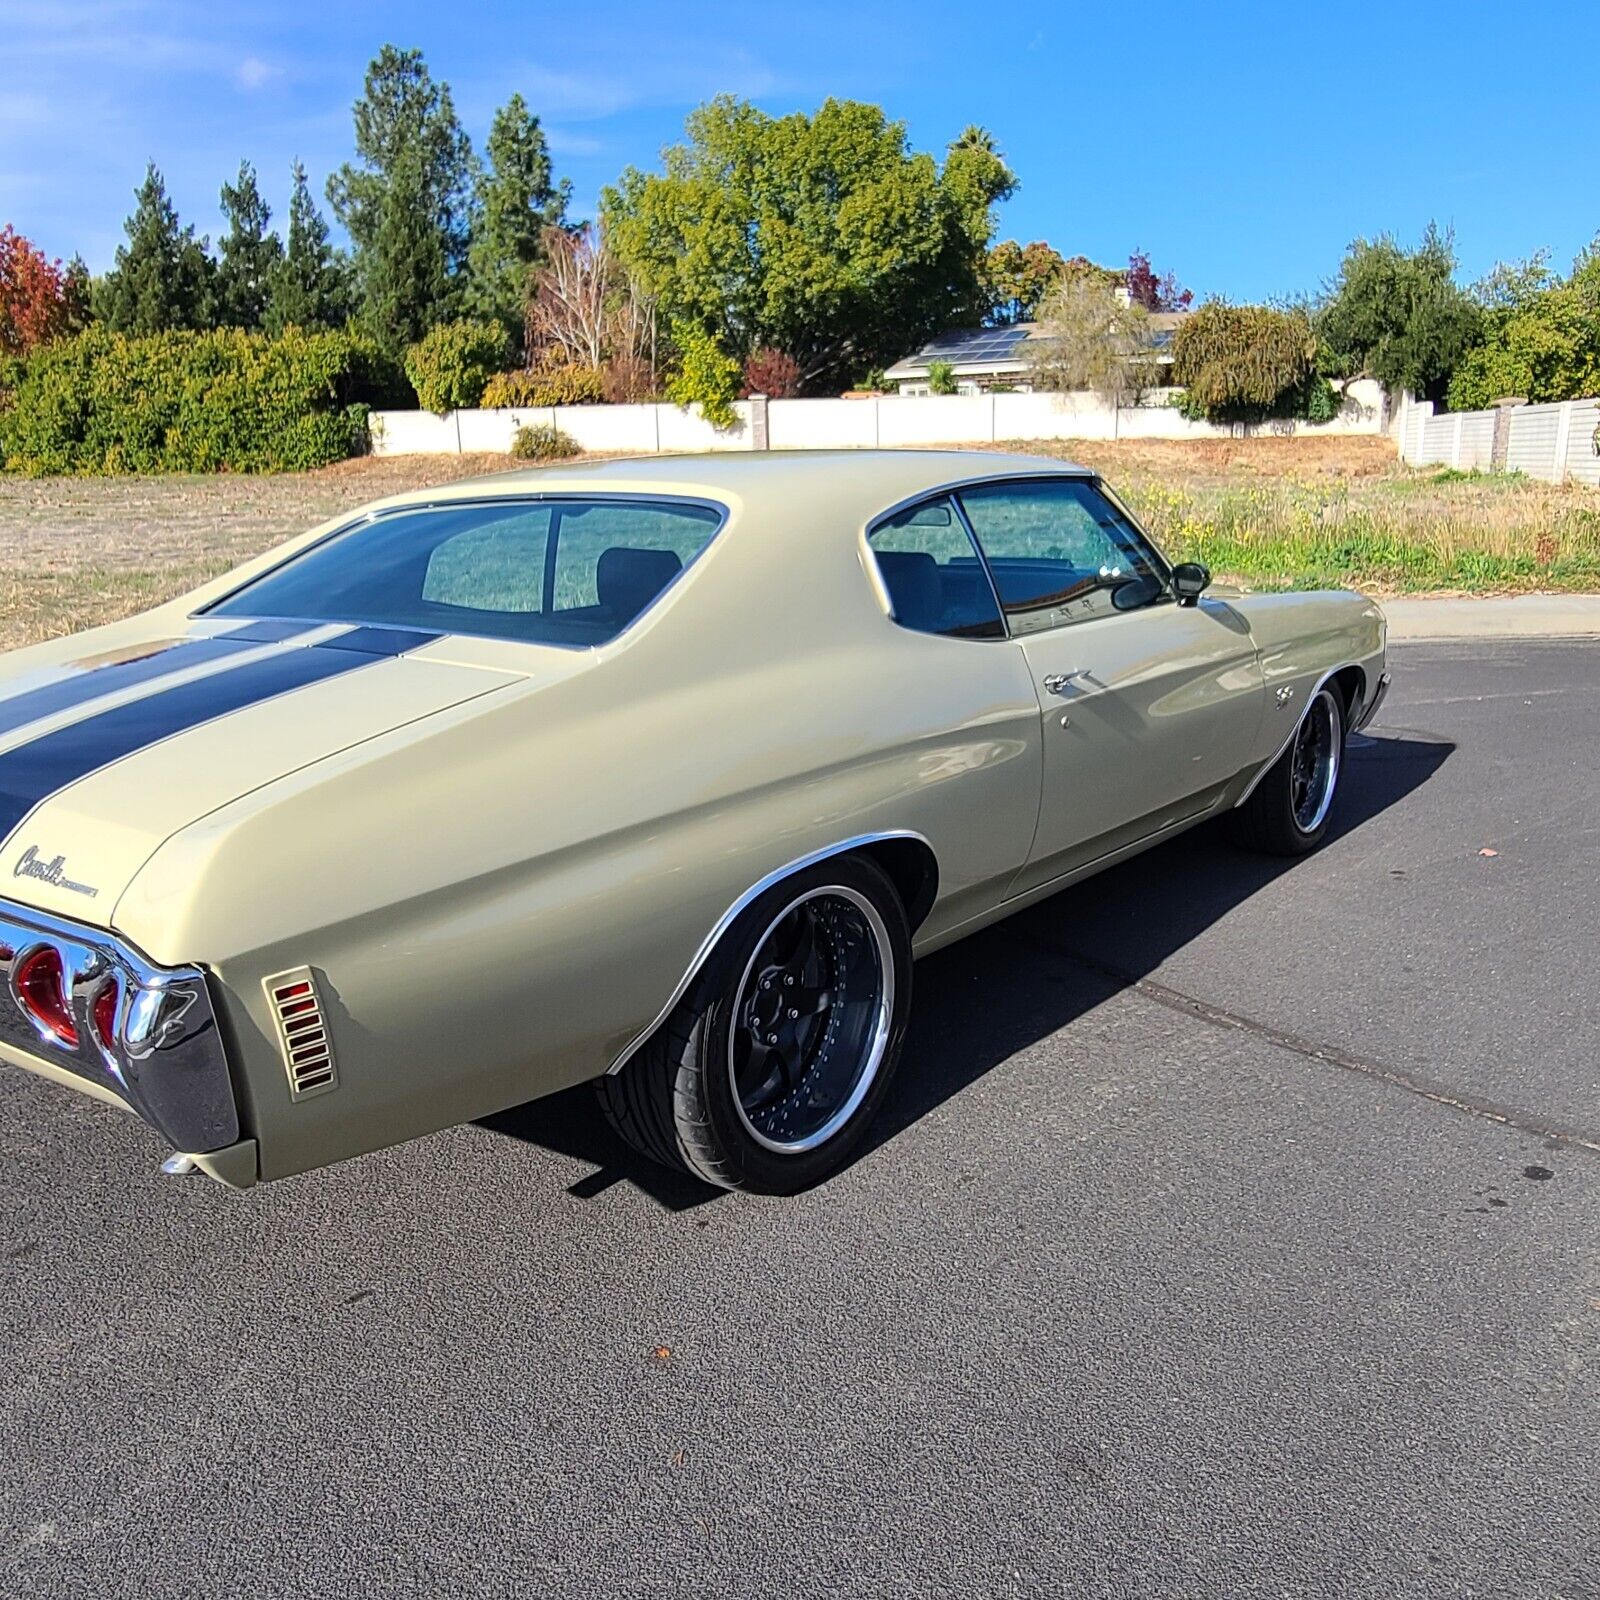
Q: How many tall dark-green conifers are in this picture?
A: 5